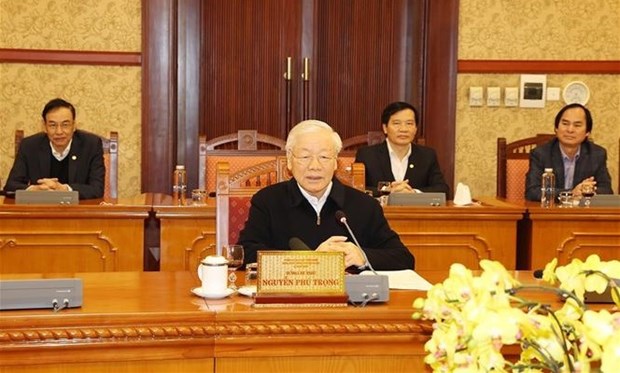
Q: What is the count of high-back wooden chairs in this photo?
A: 5